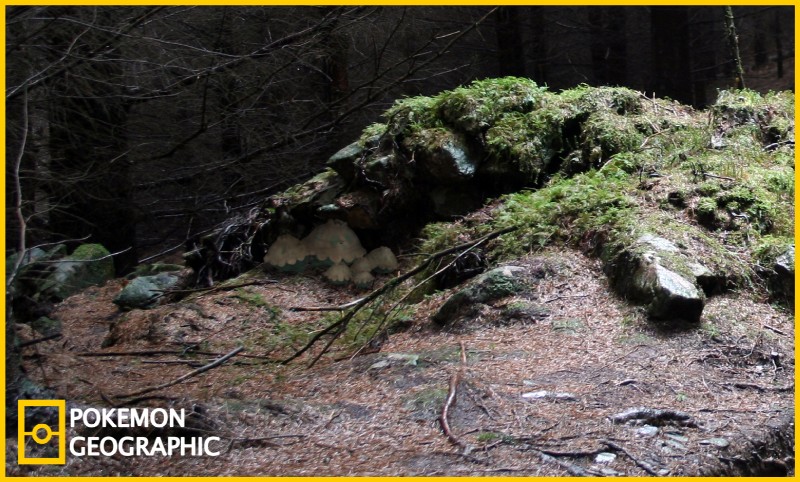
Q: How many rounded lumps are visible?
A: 6